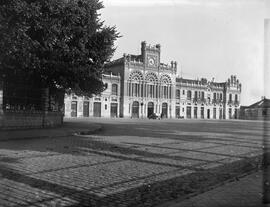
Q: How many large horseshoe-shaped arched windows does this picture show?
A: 3